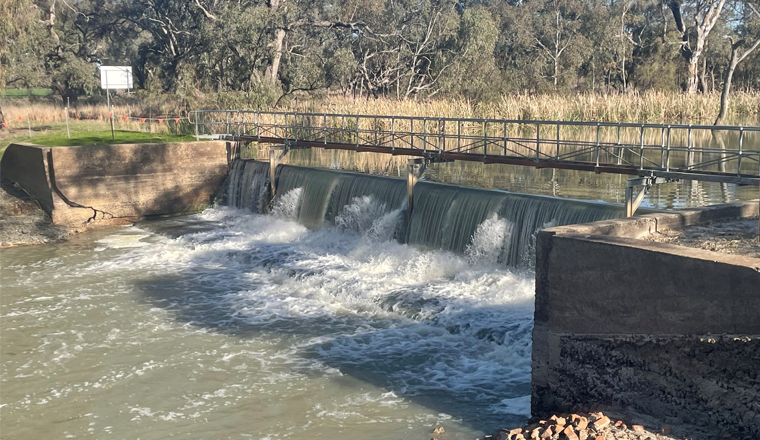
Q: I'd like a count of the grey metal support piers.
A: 3